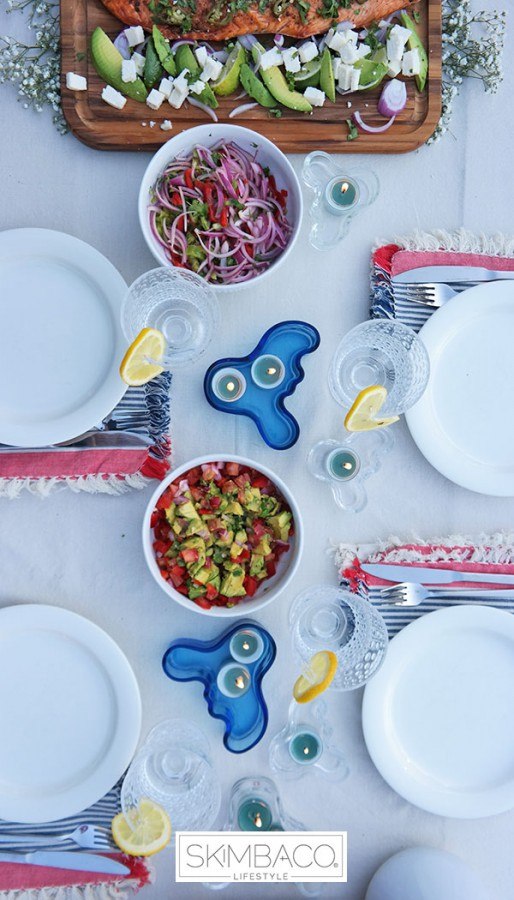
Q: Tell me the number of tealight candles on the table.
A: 8